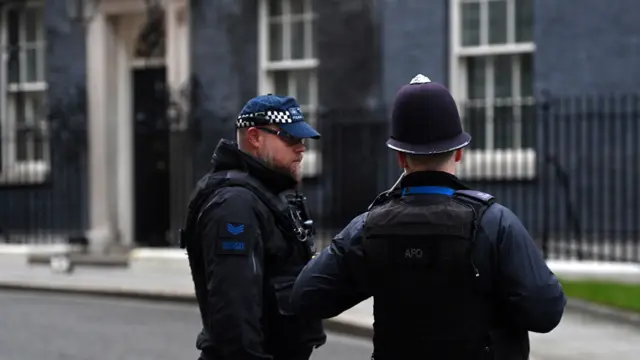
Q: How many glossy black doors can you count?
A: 1